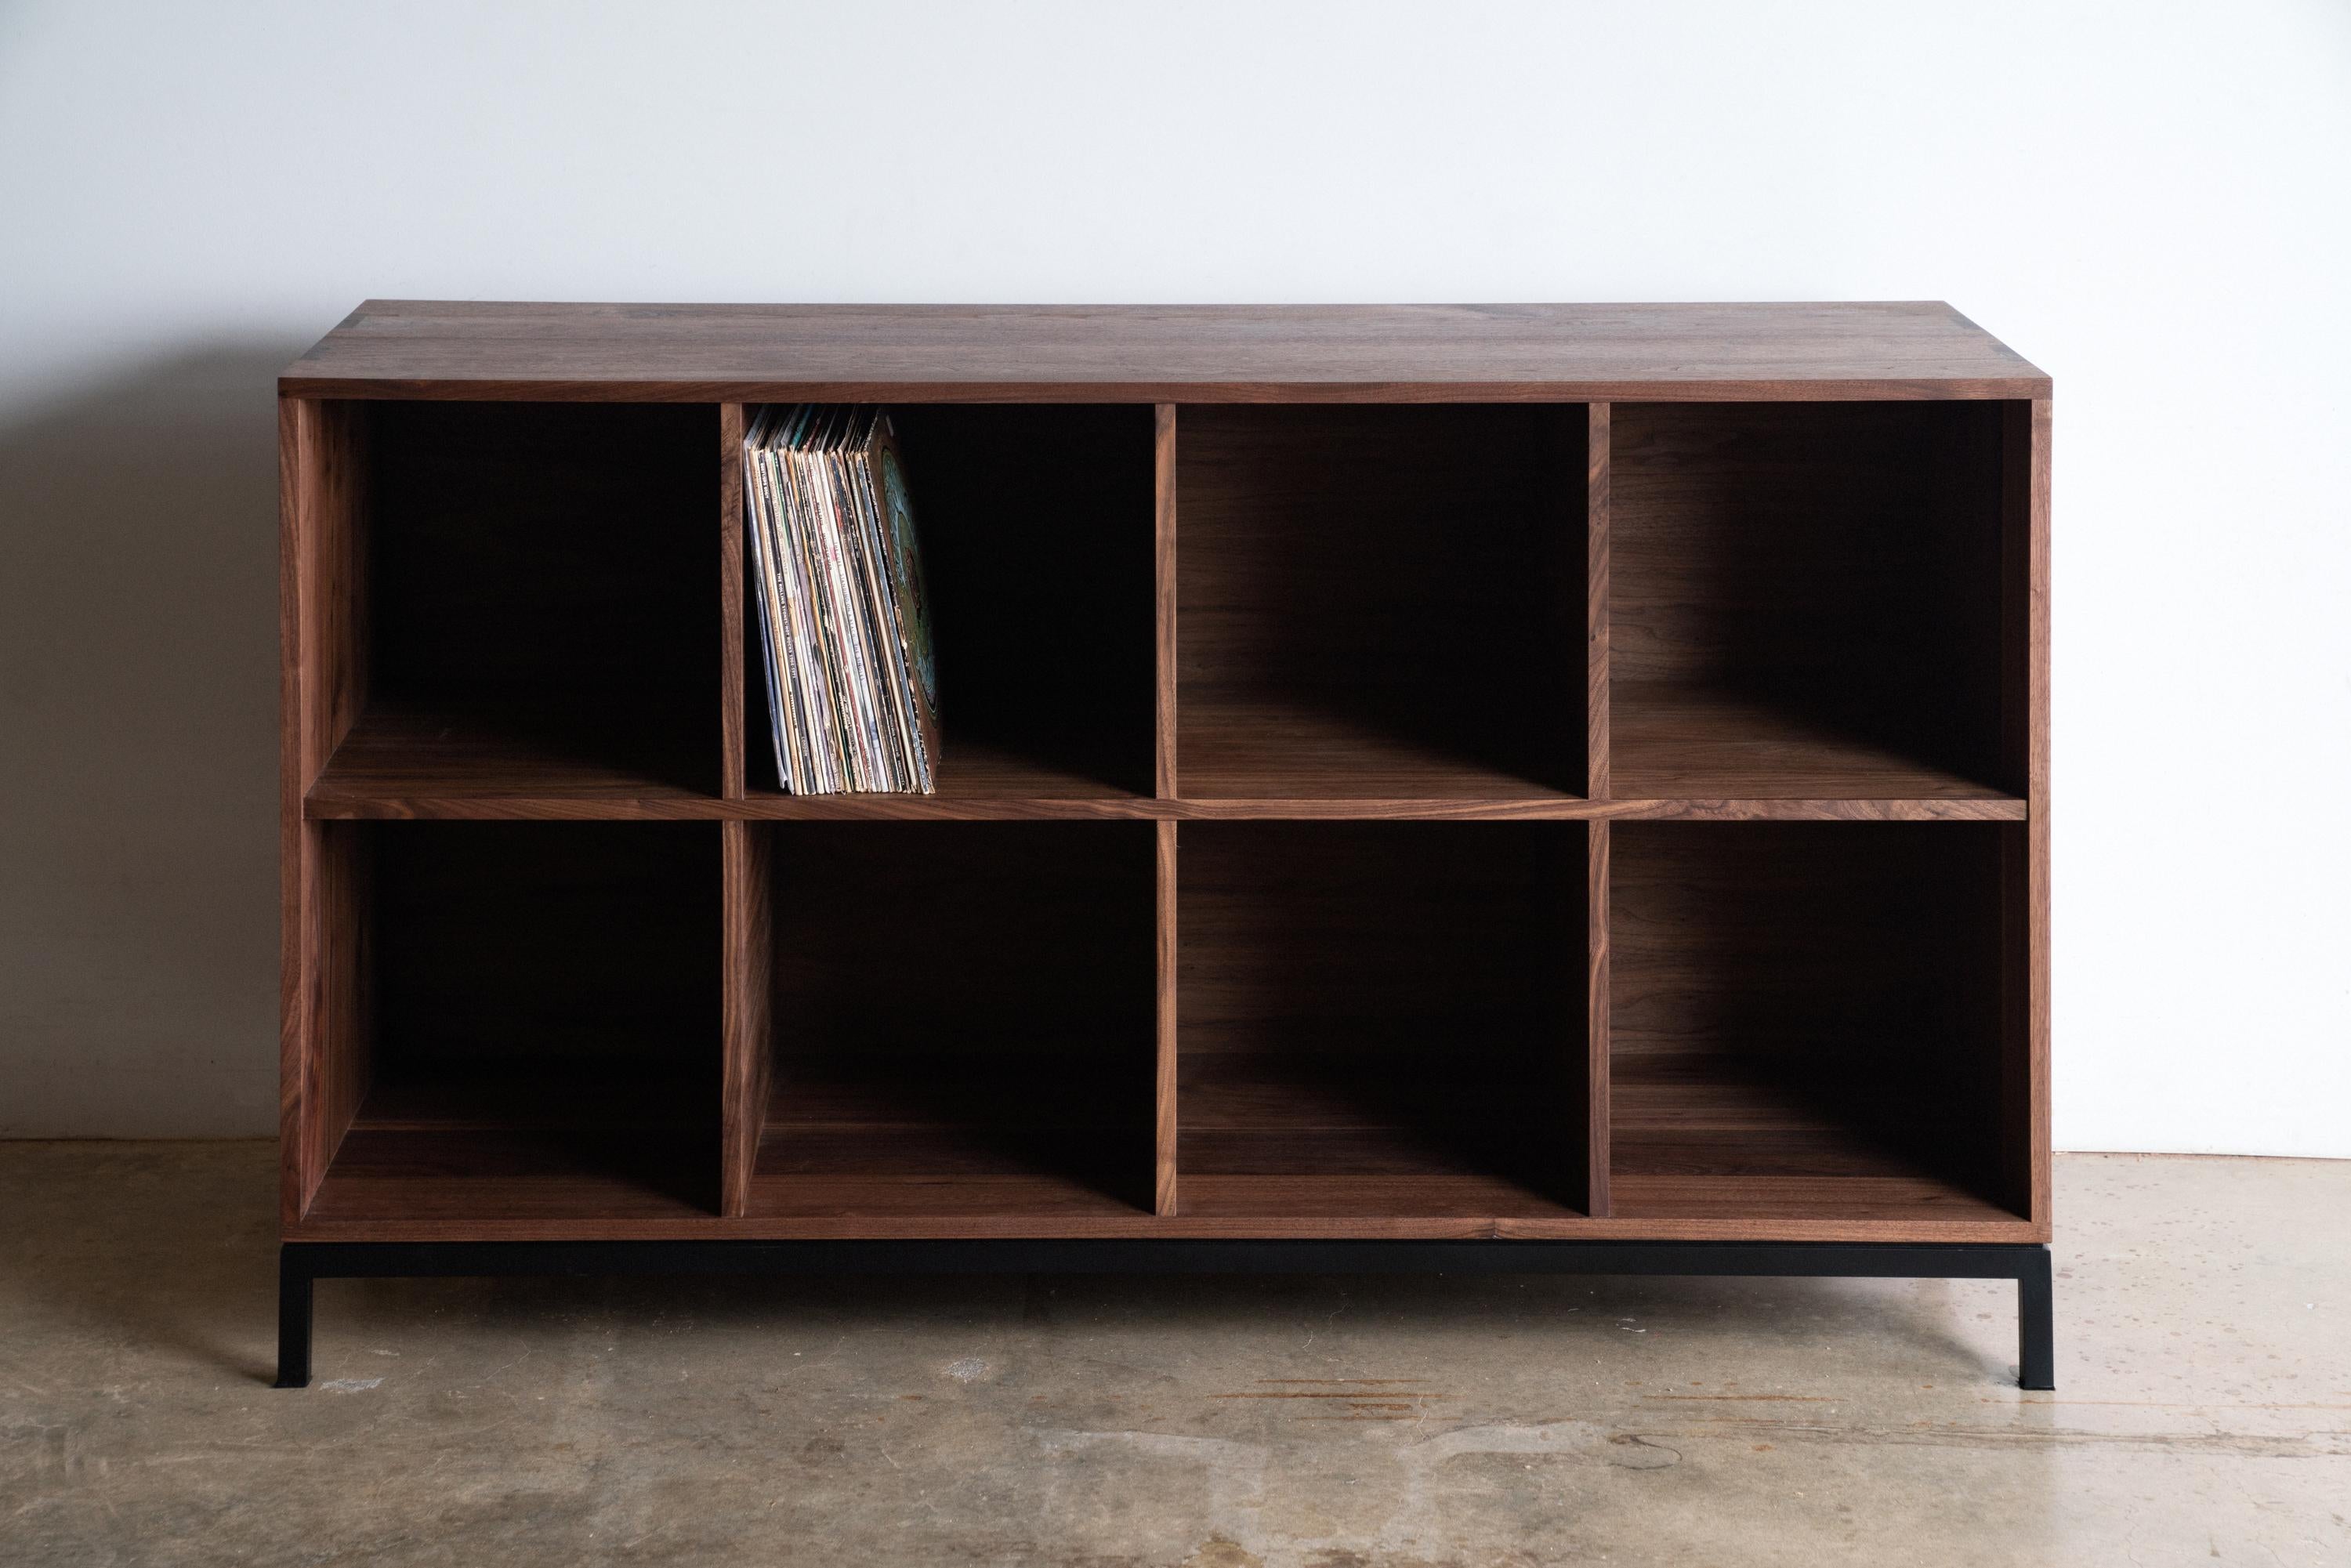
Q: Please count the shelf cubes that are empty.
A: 7